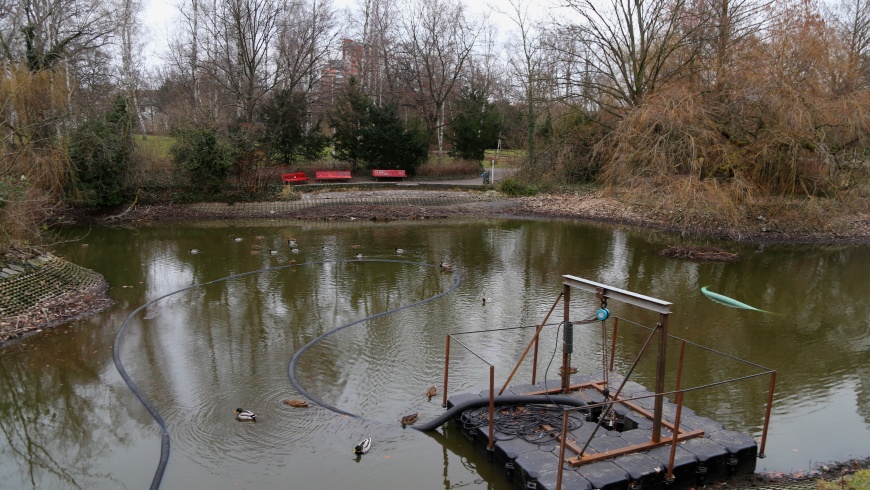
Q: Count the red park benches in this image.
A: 3